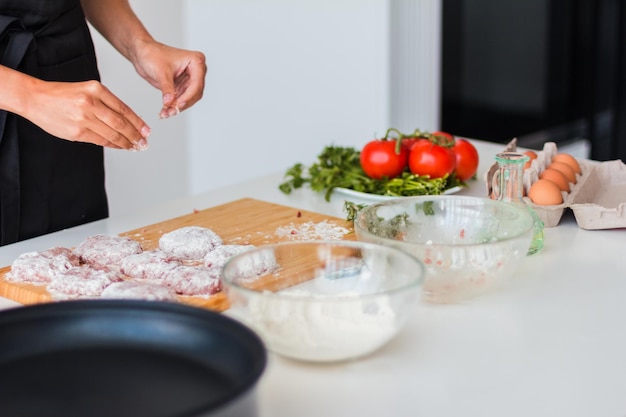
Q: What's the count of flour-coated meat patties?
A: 8